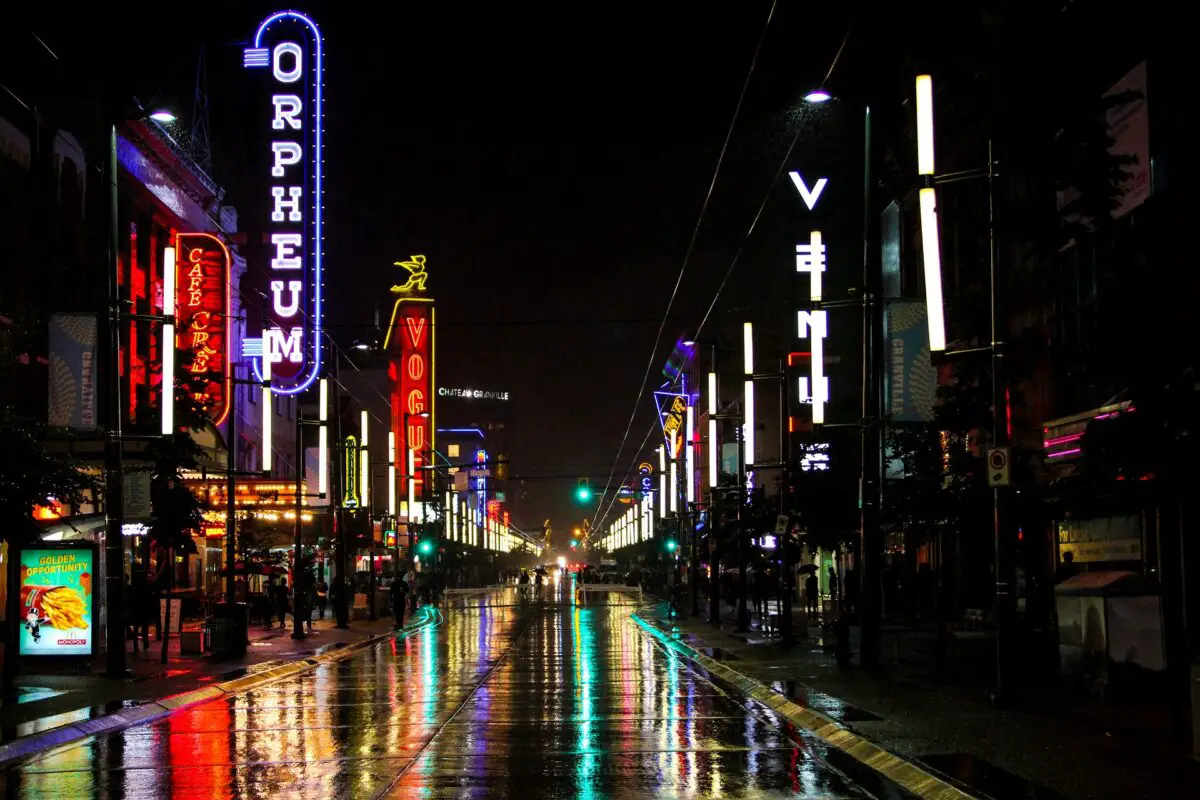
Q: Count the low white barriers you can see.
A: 2